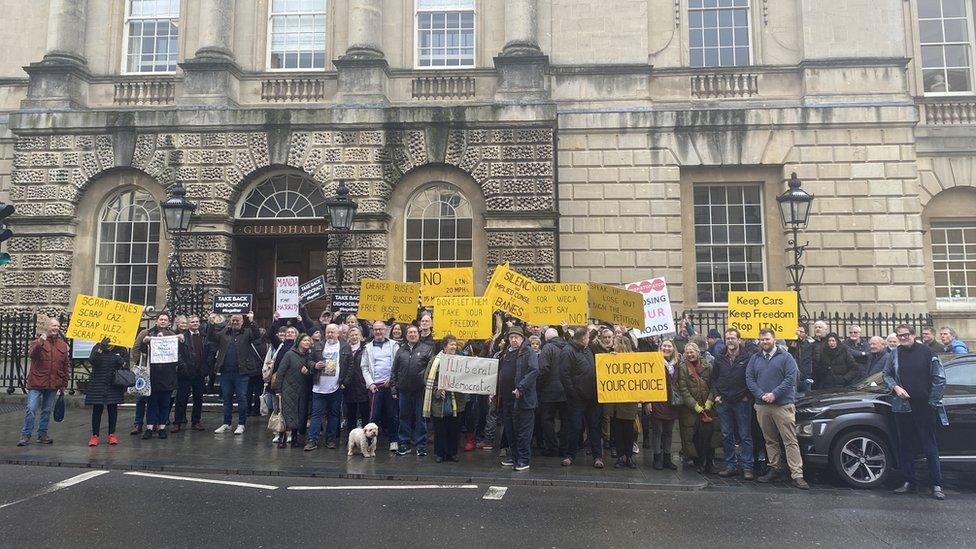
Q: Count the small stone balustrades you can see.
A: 5